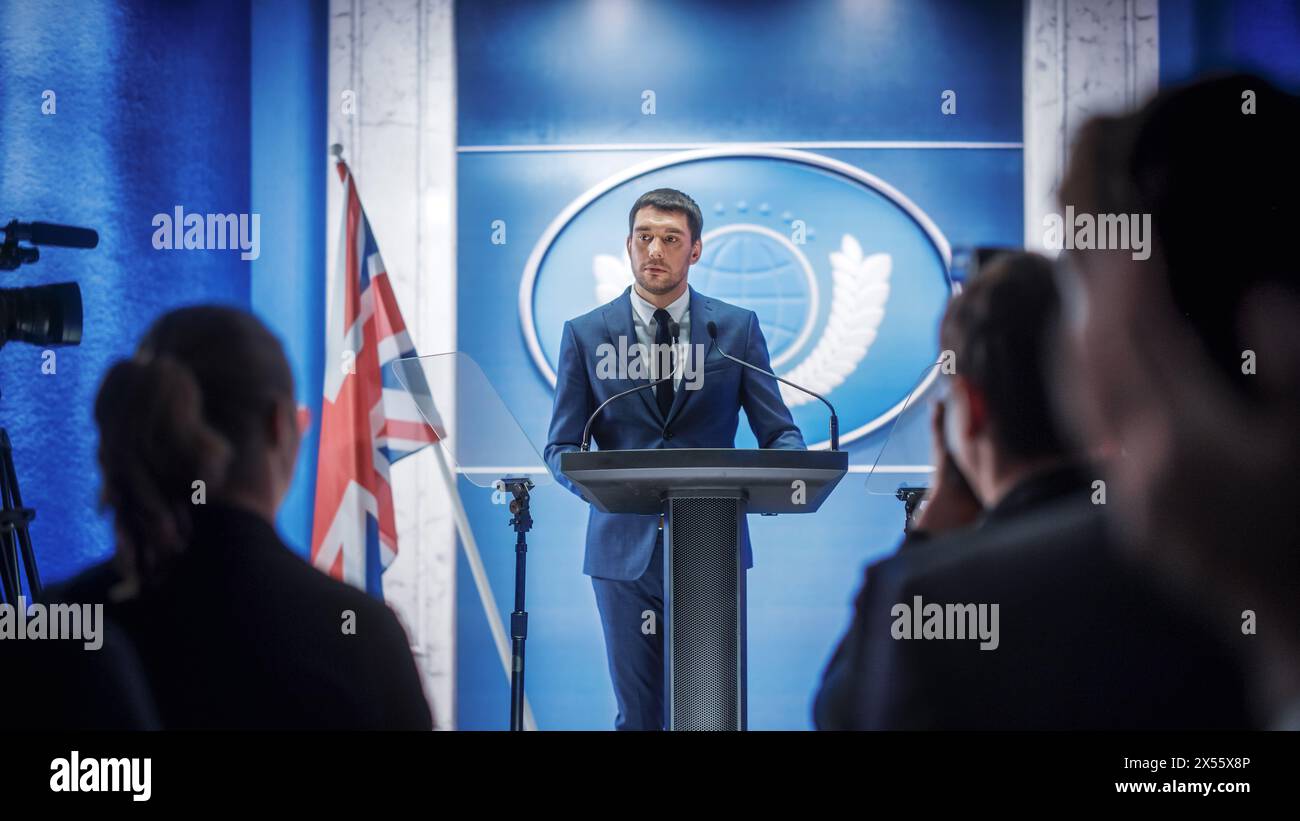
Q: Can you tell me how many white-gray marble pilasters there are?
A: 2